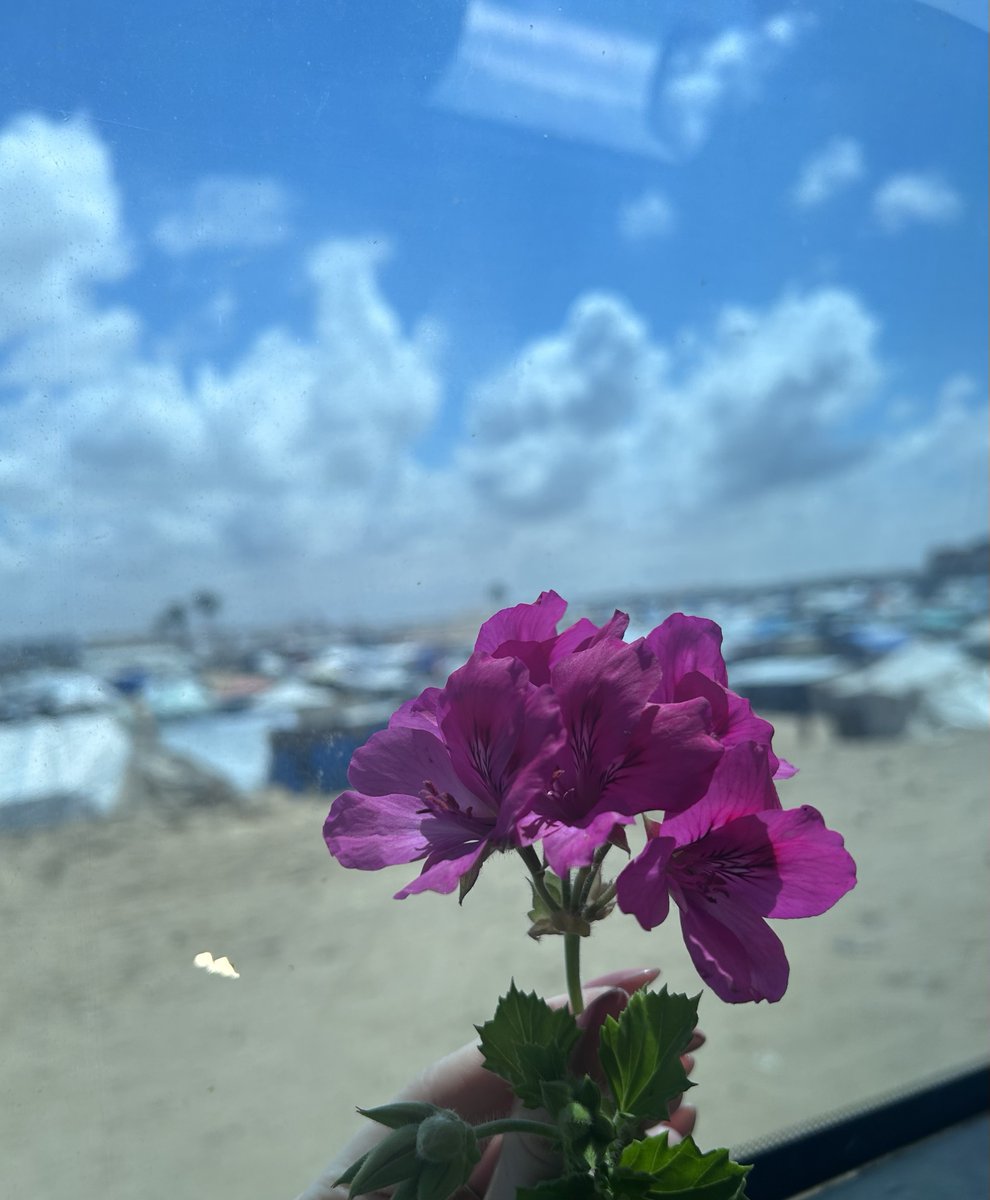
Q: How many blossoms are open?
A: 5